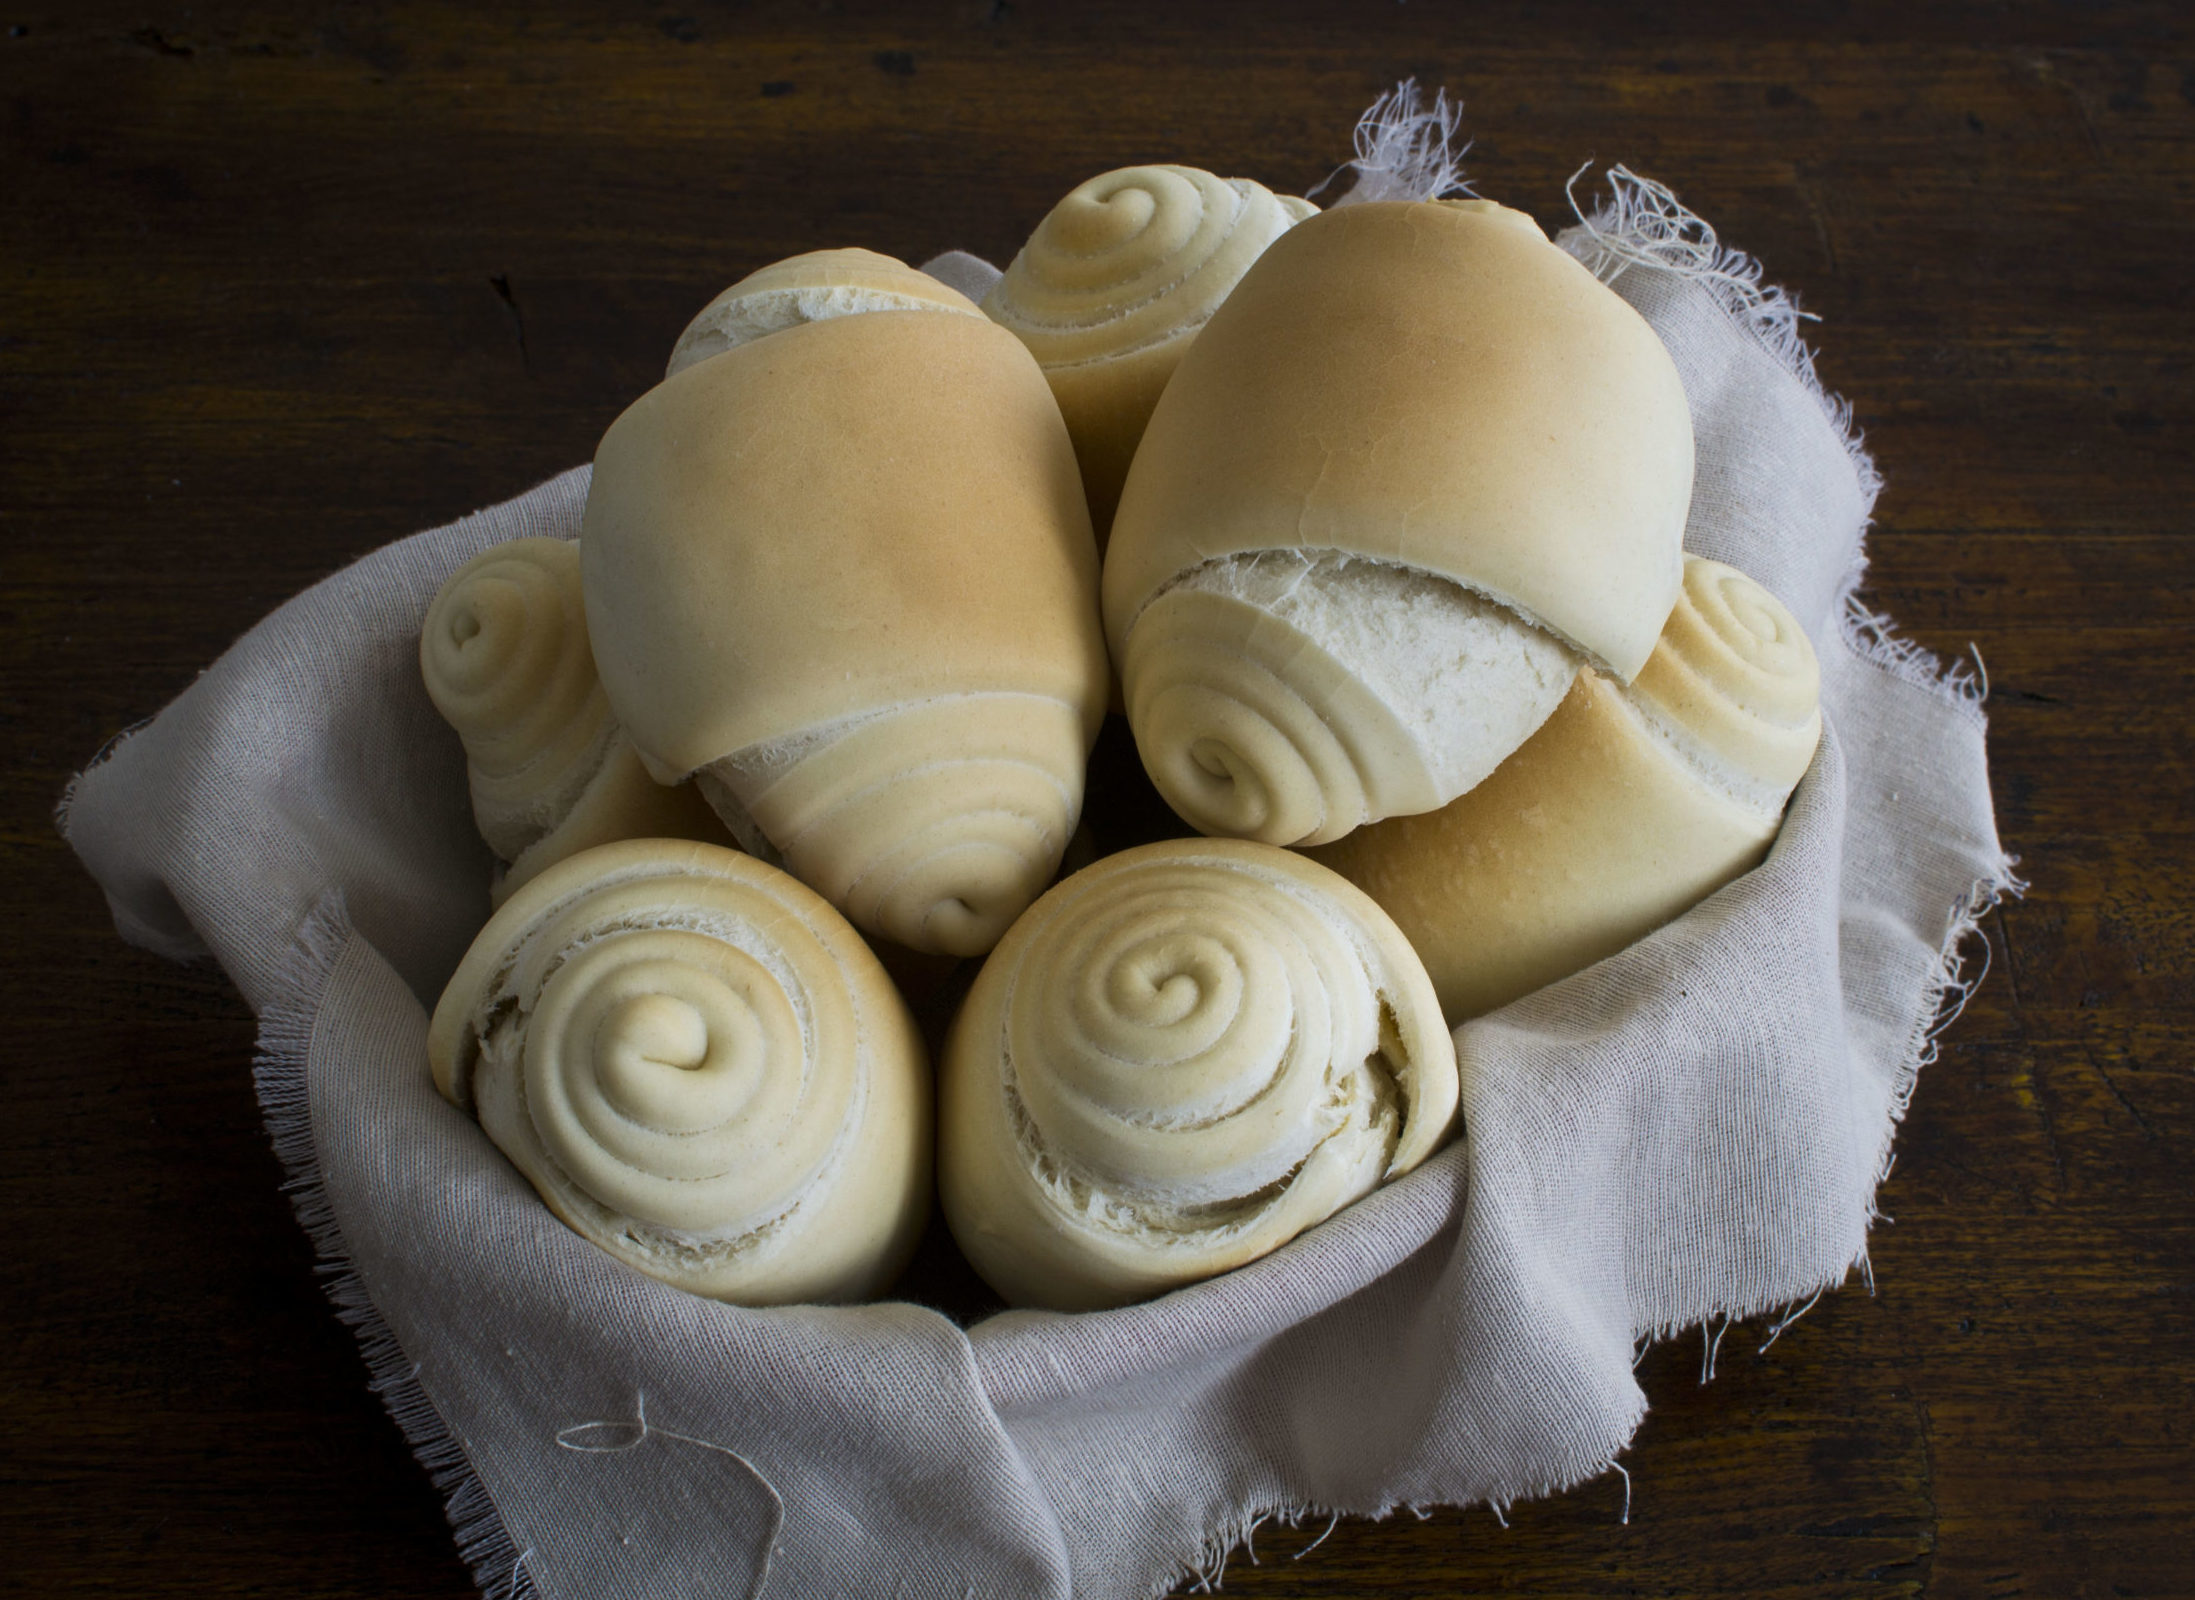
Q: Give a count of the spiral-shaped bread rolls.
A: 7